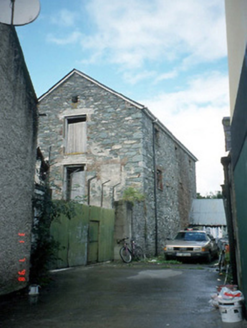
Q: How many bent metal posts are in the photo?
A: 4